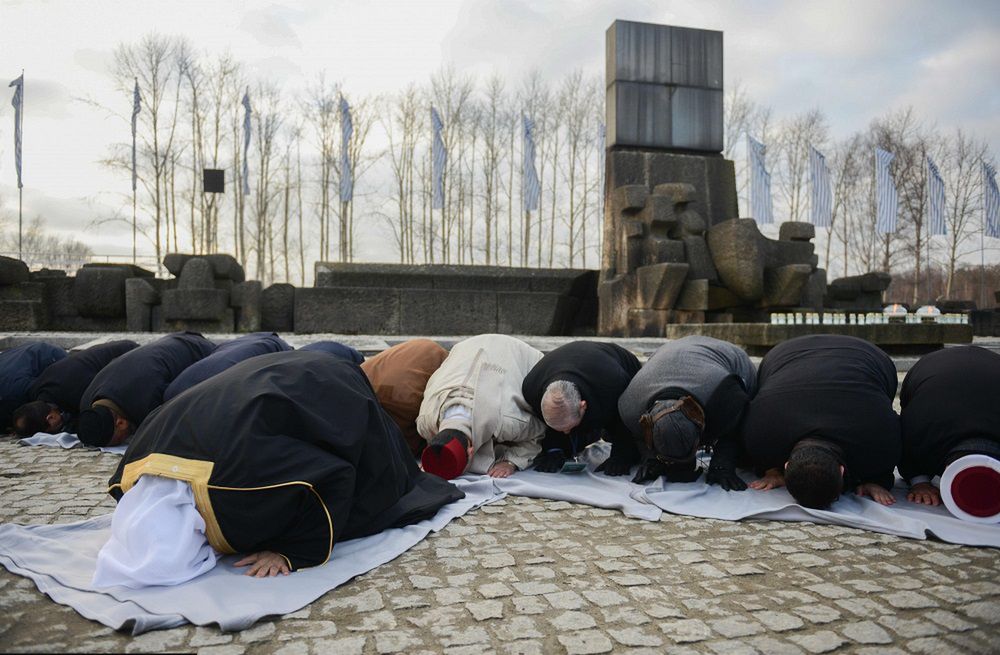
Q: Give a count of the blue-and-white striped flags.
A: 12